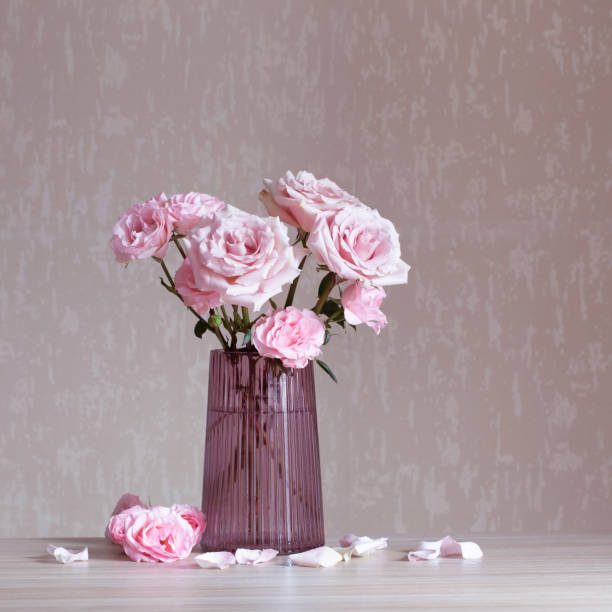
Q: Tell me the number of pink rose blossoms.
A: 11